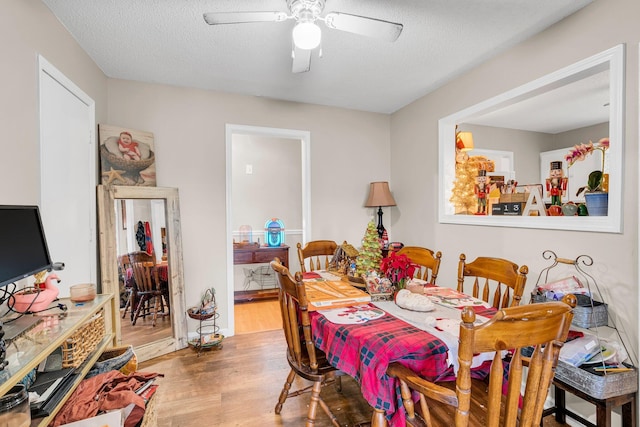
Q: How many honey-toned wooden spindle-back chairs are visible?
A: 5